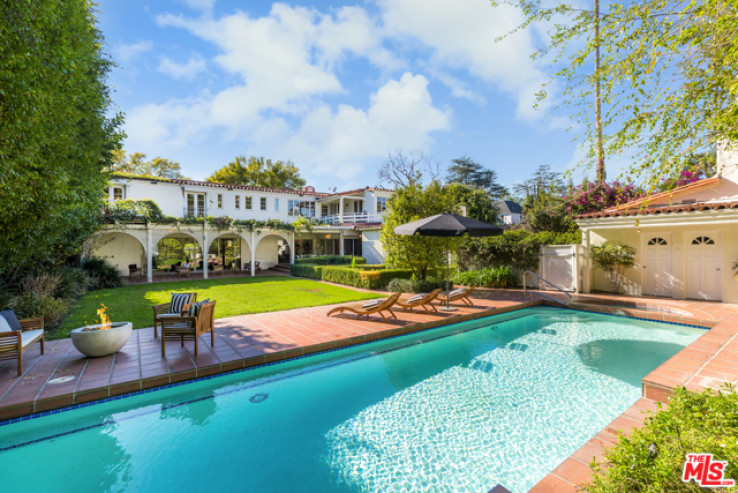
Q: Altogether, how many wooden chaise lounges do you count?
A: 3